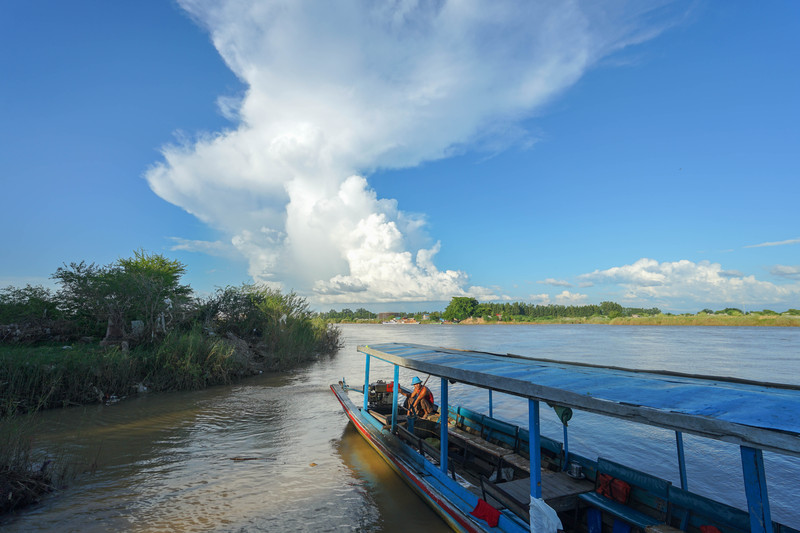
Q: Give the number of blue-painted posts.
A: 8